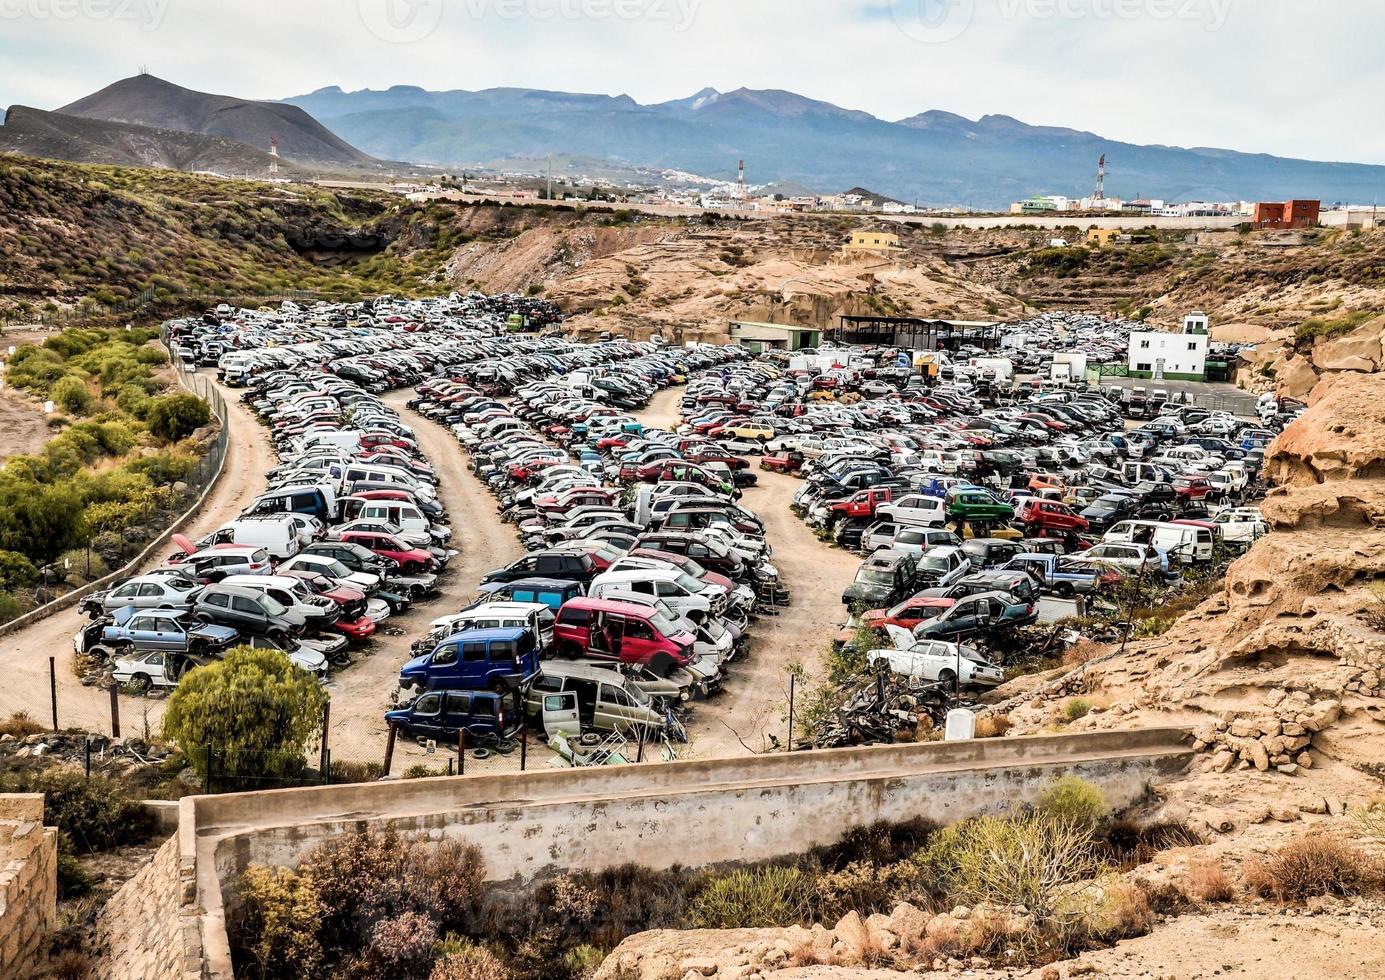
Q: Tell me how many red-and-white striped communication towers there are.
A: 3